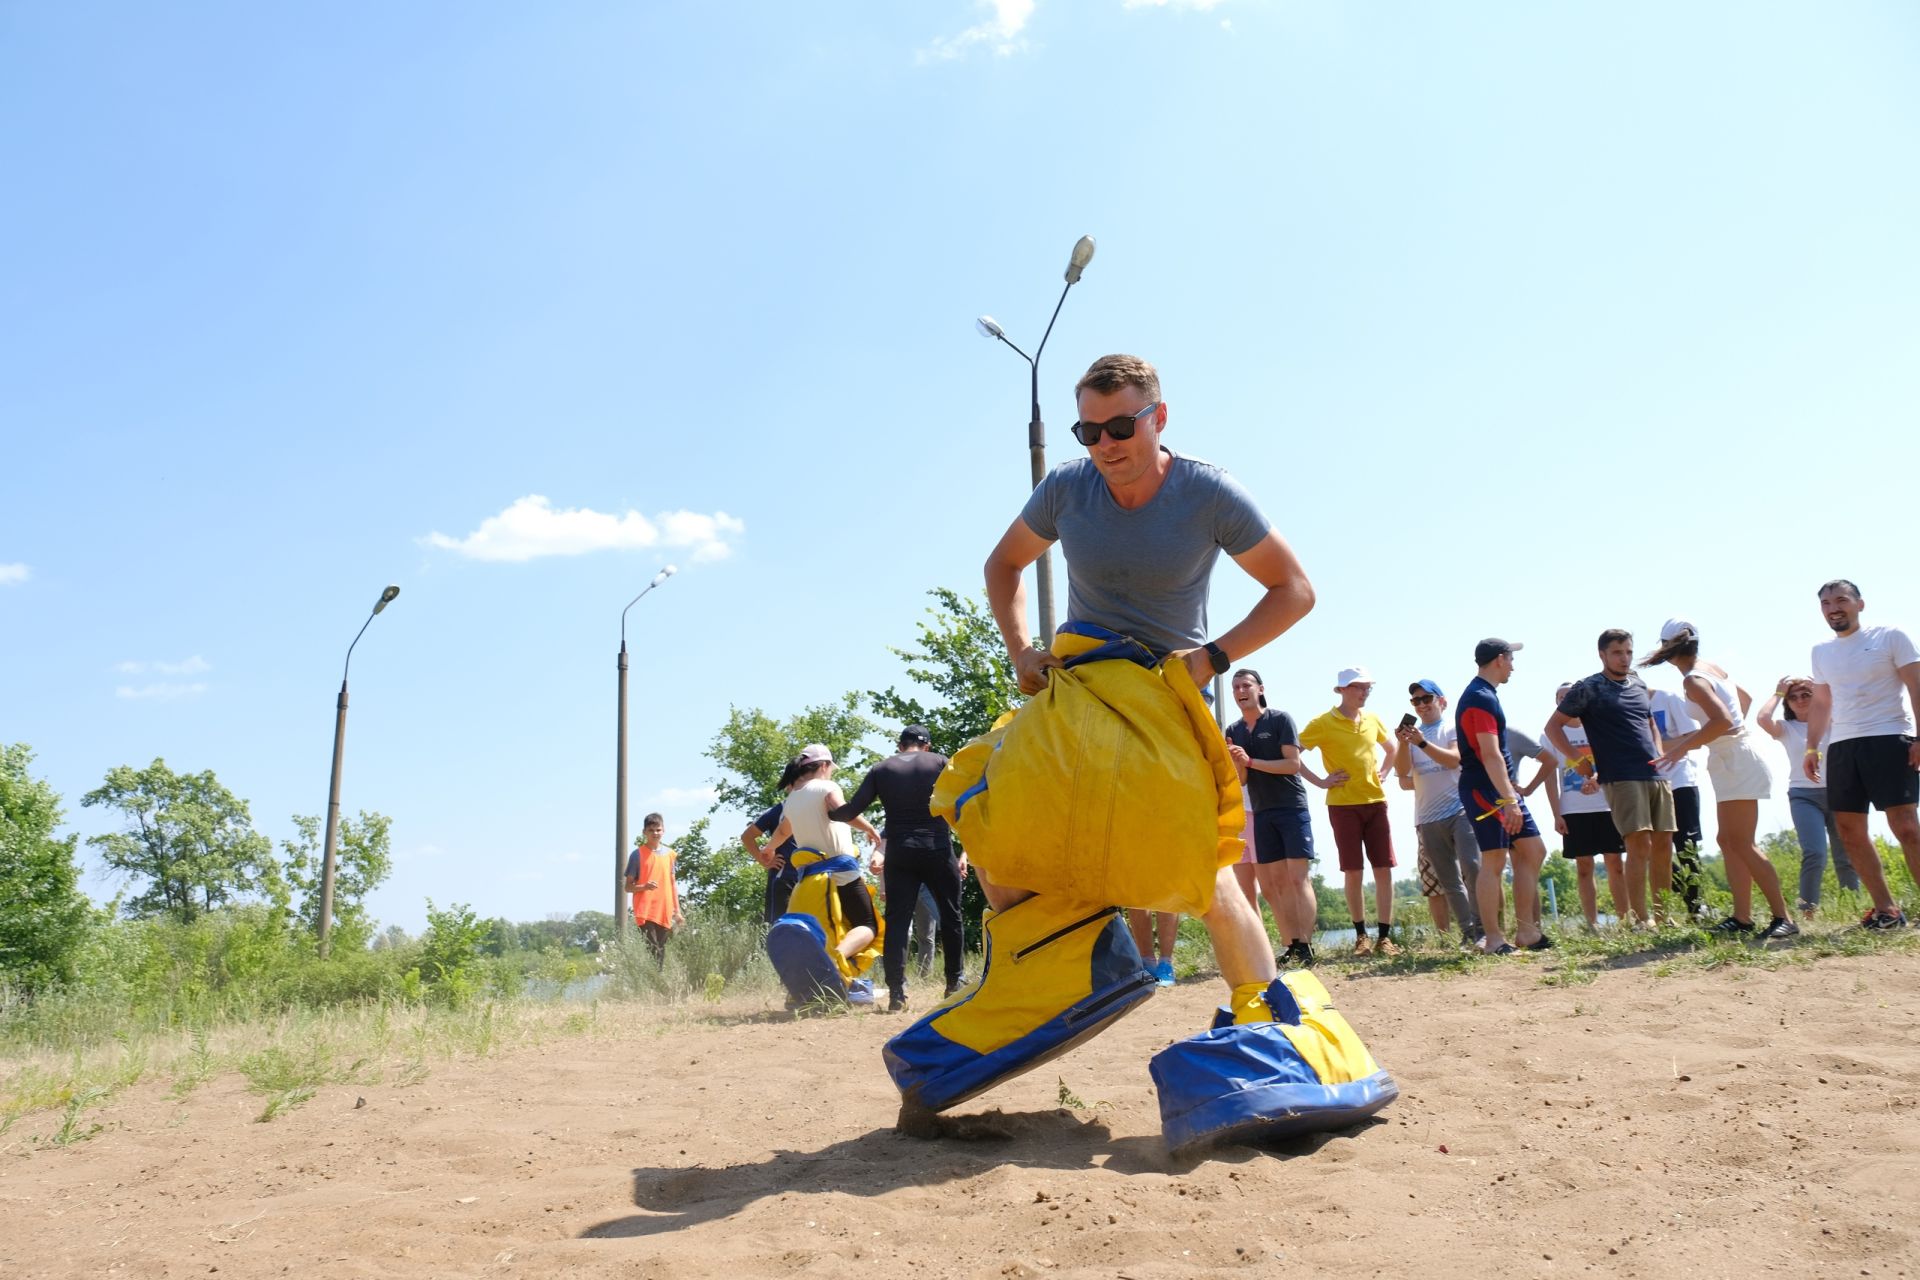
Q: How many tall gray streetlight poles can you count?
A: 3